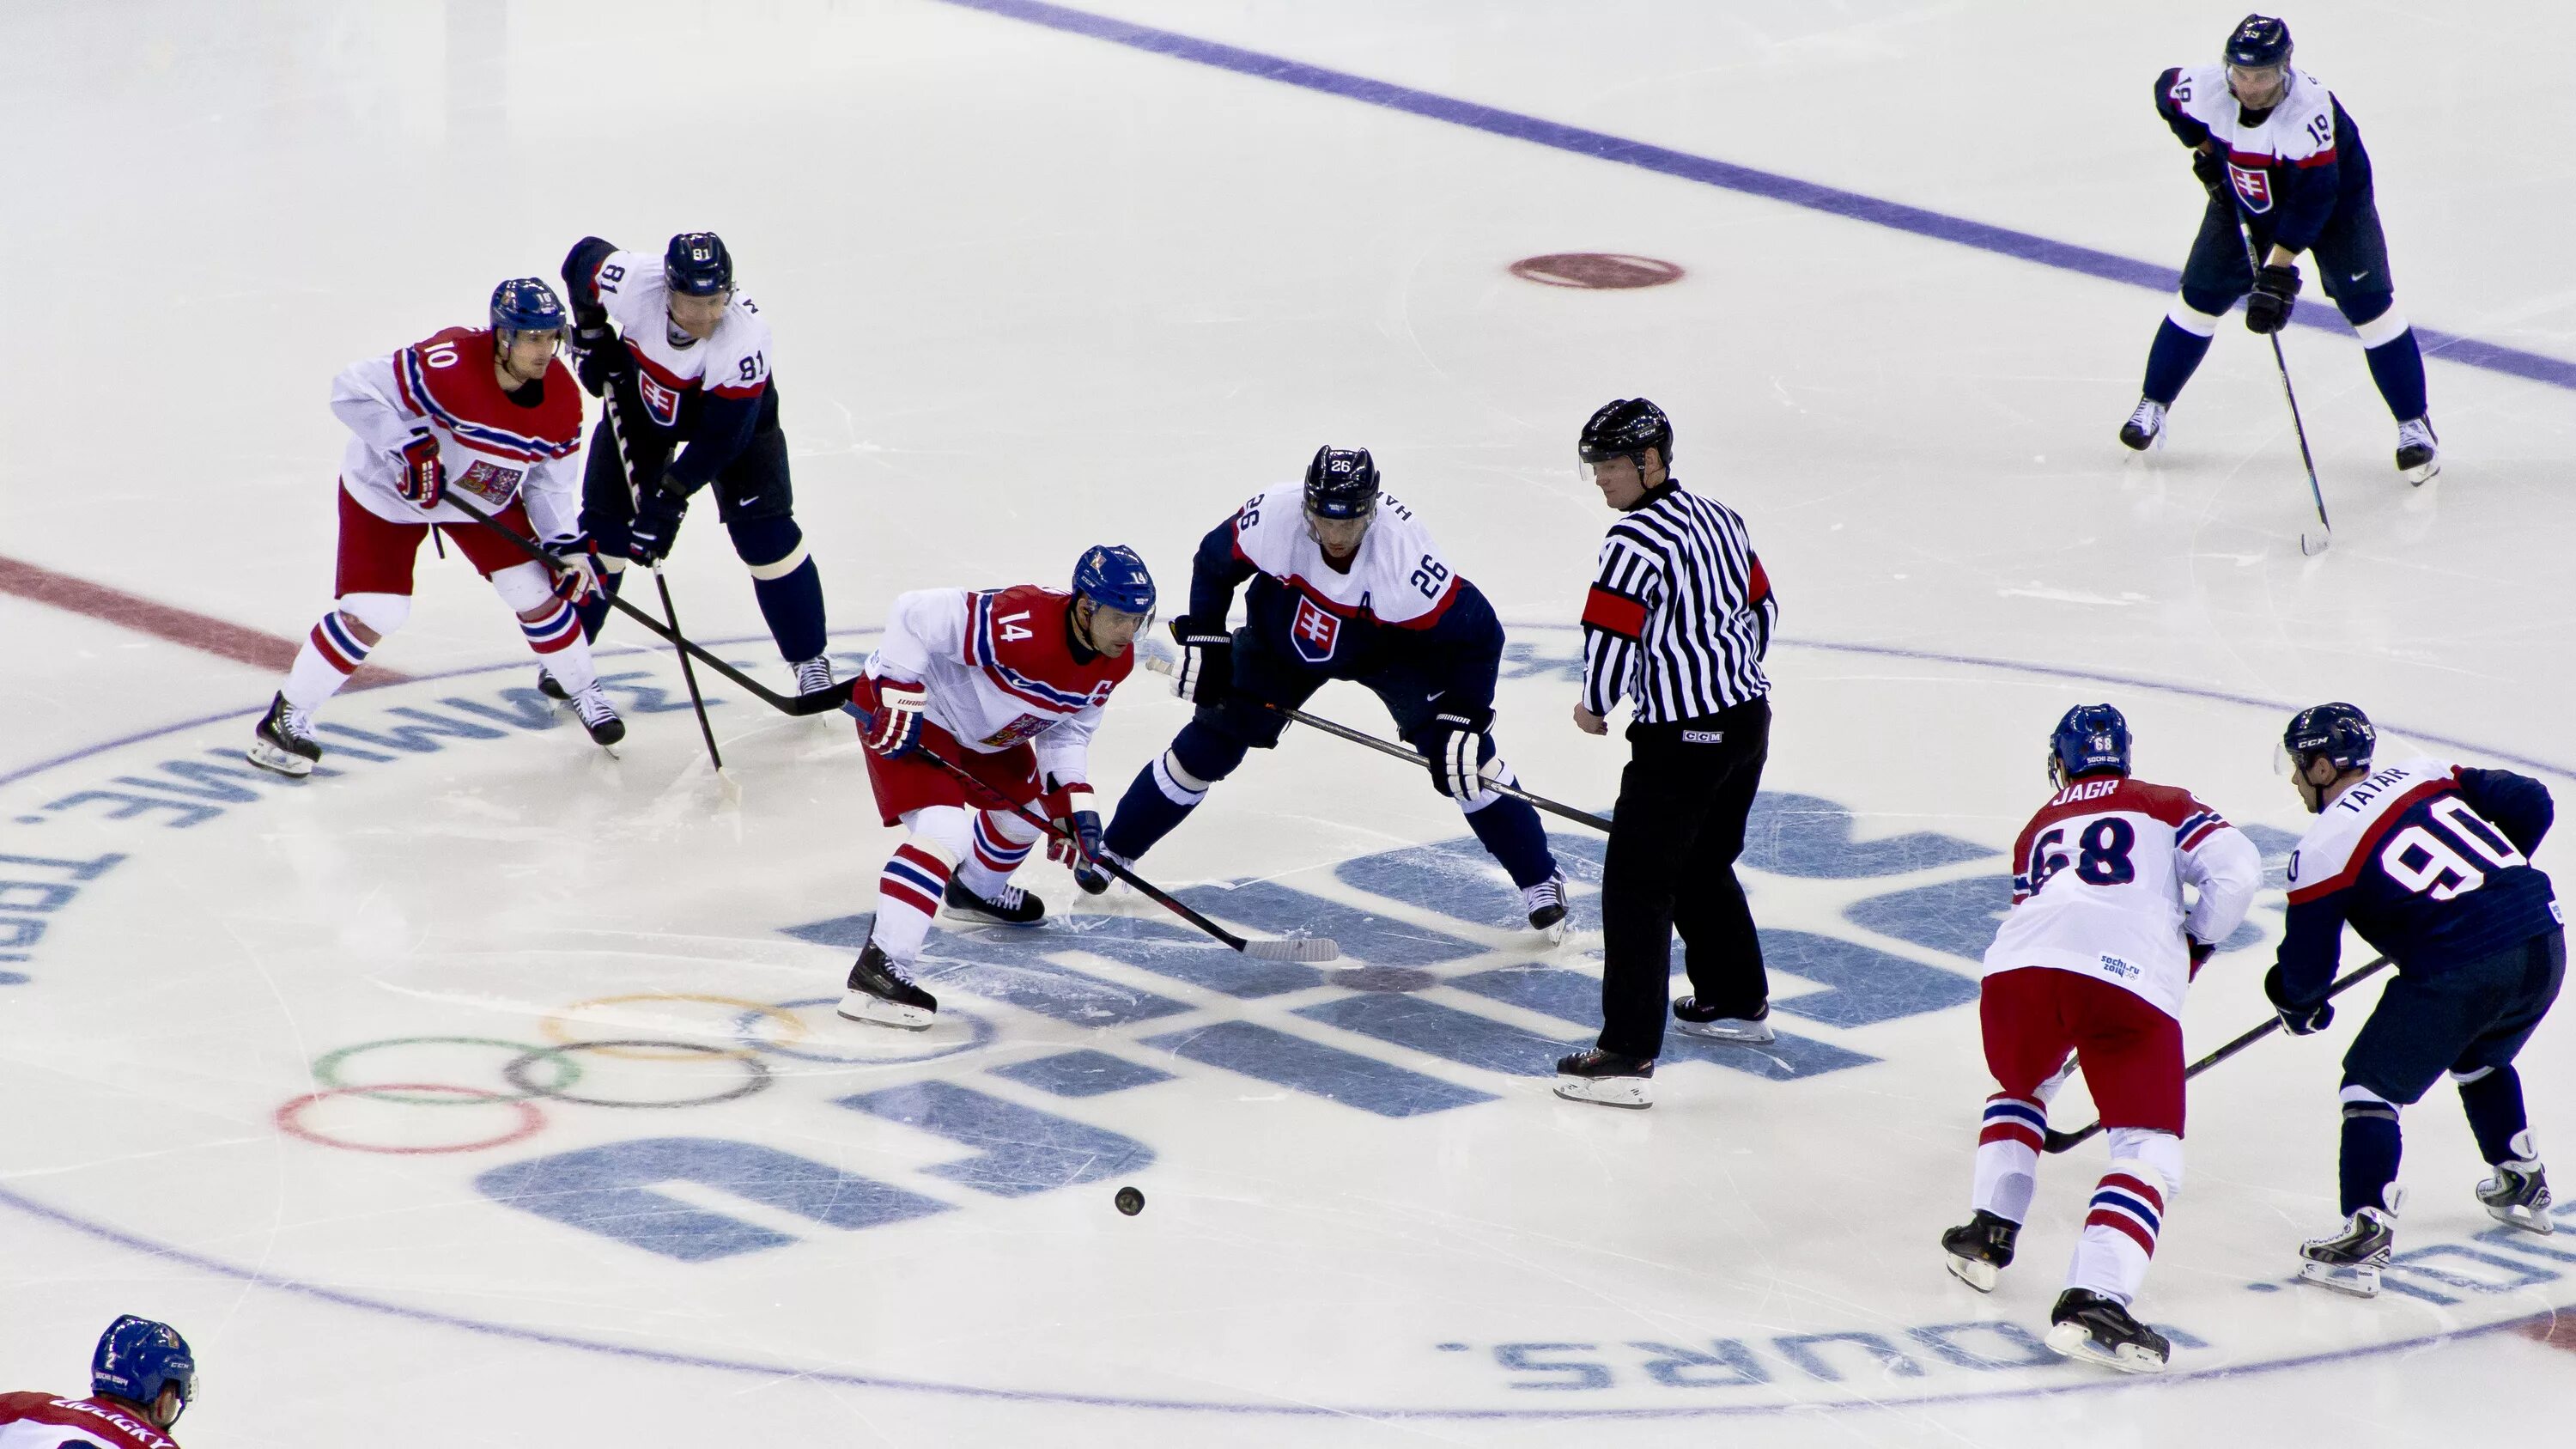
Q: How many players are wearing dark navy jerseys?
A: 4